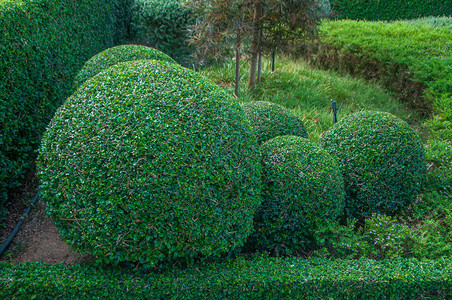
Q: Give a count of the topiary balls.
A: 5